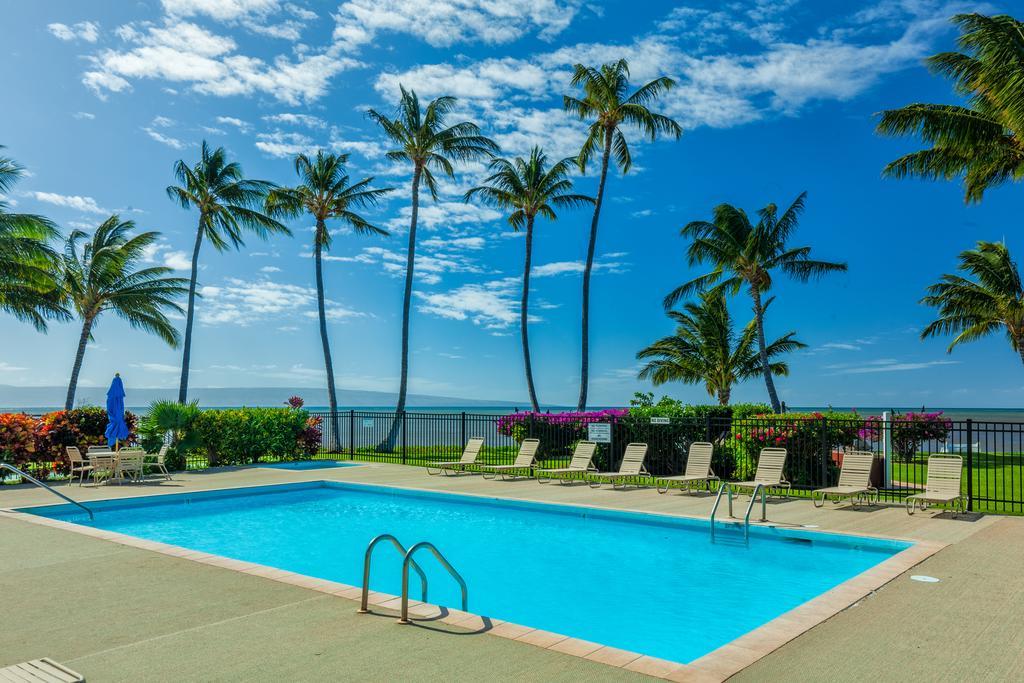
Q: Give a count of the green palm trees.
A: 11